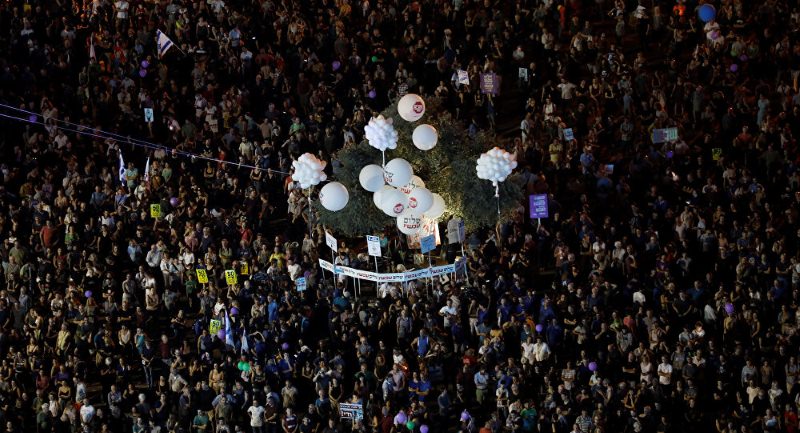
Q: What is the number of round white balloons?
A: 11